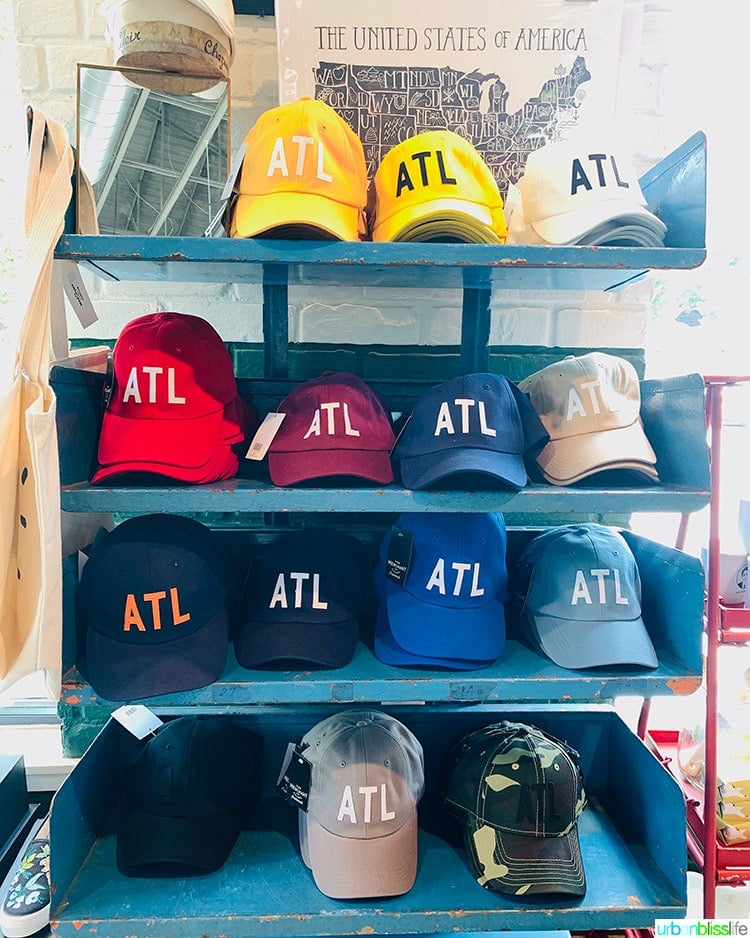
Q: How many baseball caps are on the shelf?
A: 14